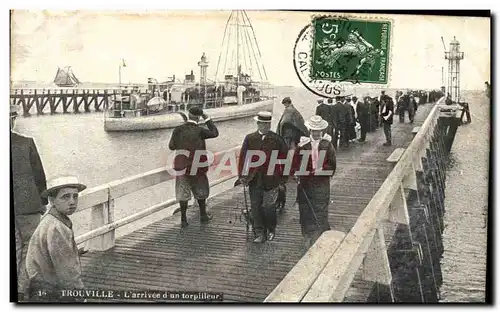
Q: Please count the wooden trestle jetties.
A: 2